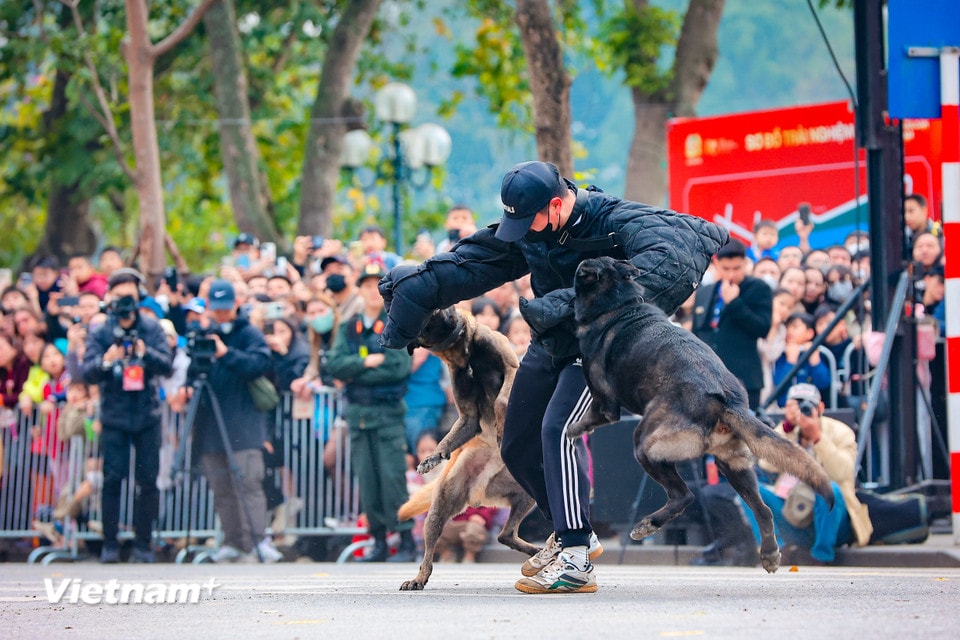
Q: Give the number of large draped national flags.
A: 0